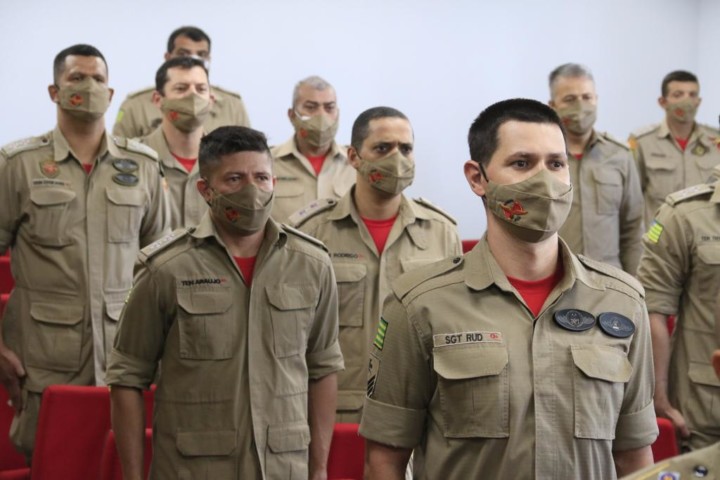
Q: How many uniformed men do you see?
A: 10